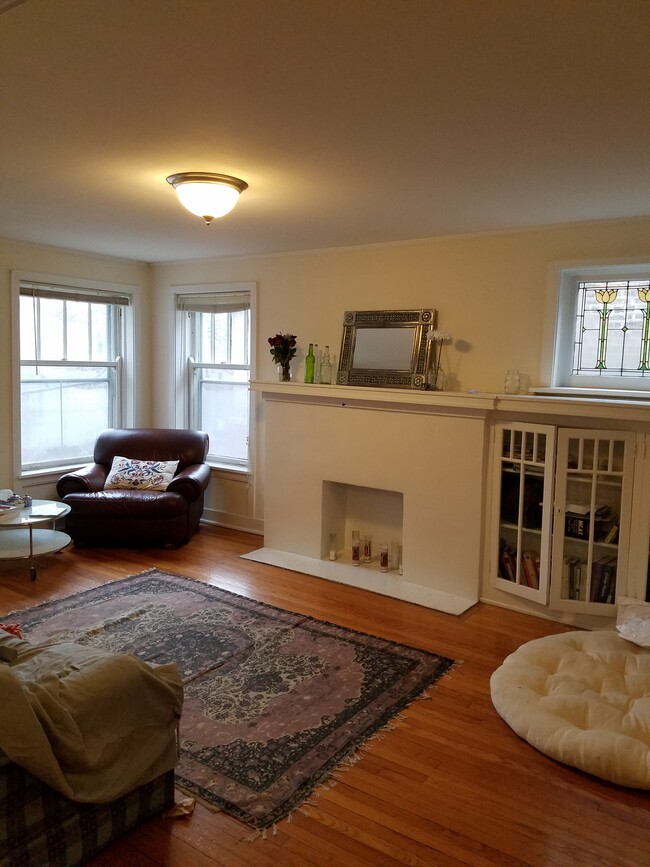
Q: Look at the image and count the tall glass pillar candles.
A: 6